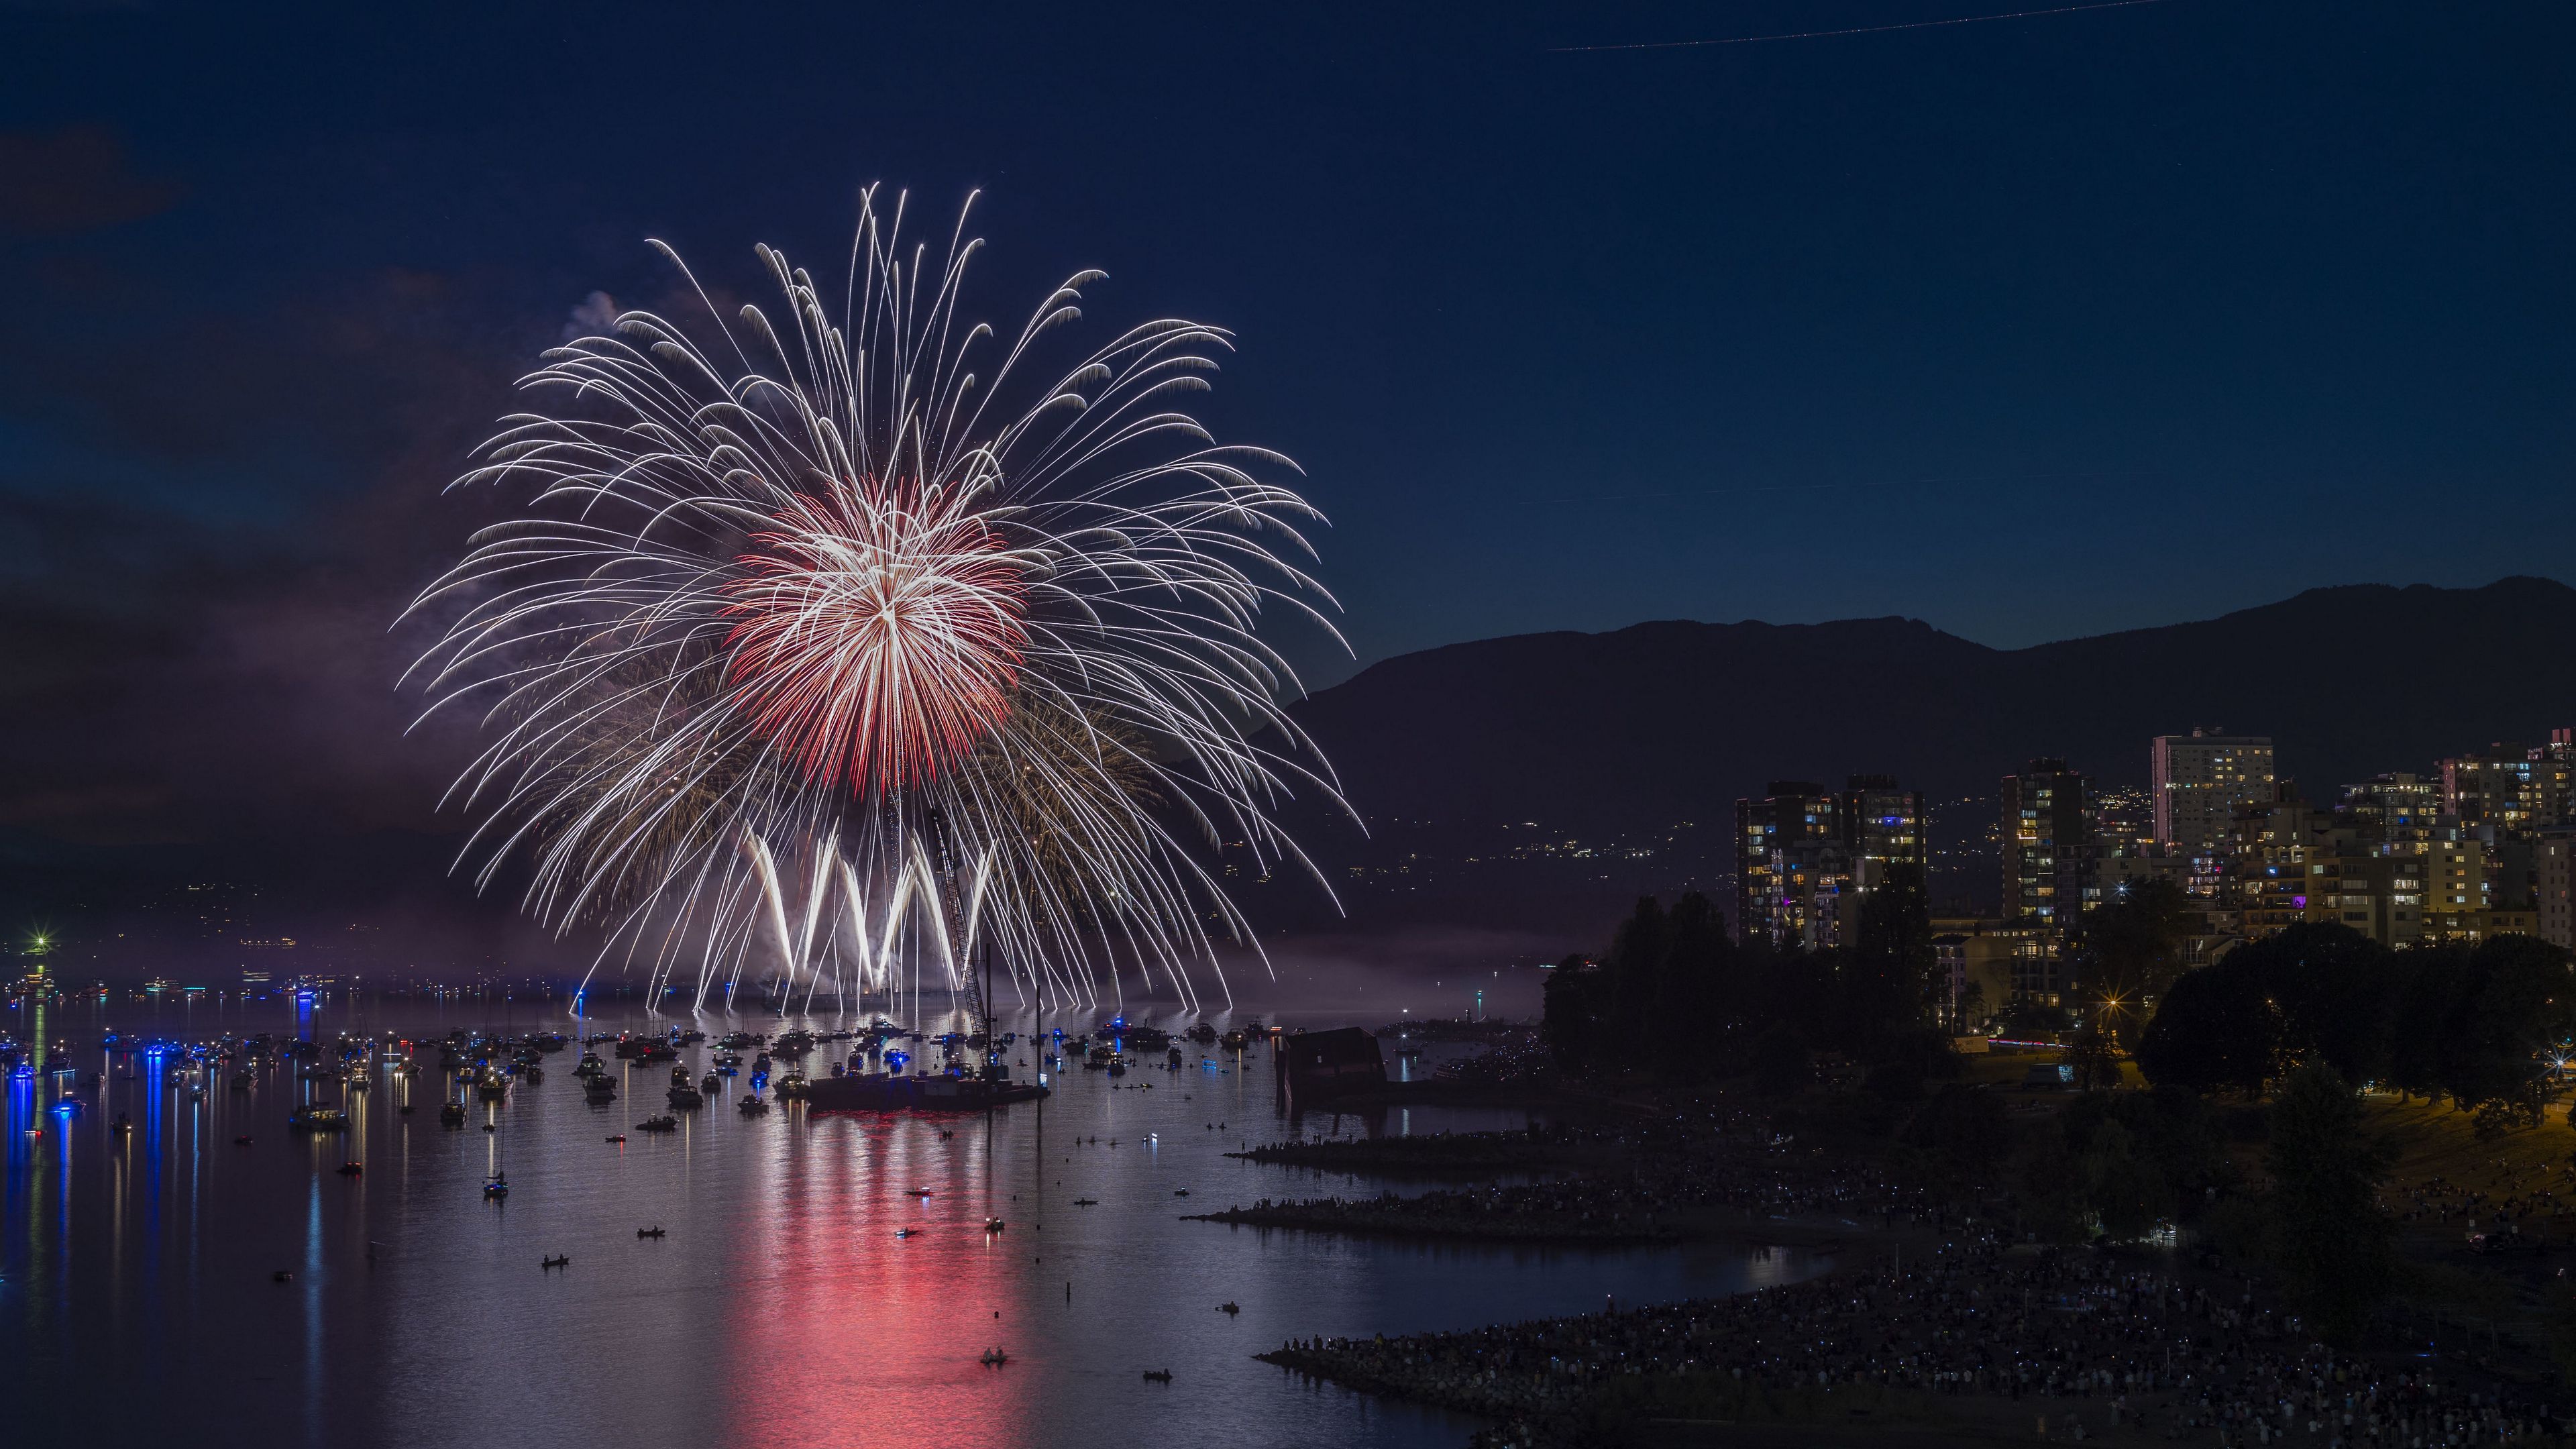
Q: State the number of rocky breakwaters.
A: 3